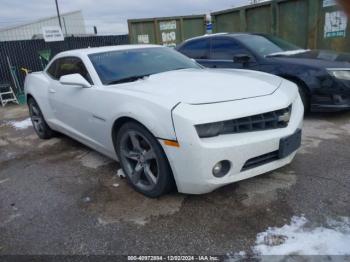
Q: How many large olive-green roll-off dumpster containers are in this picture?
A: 2